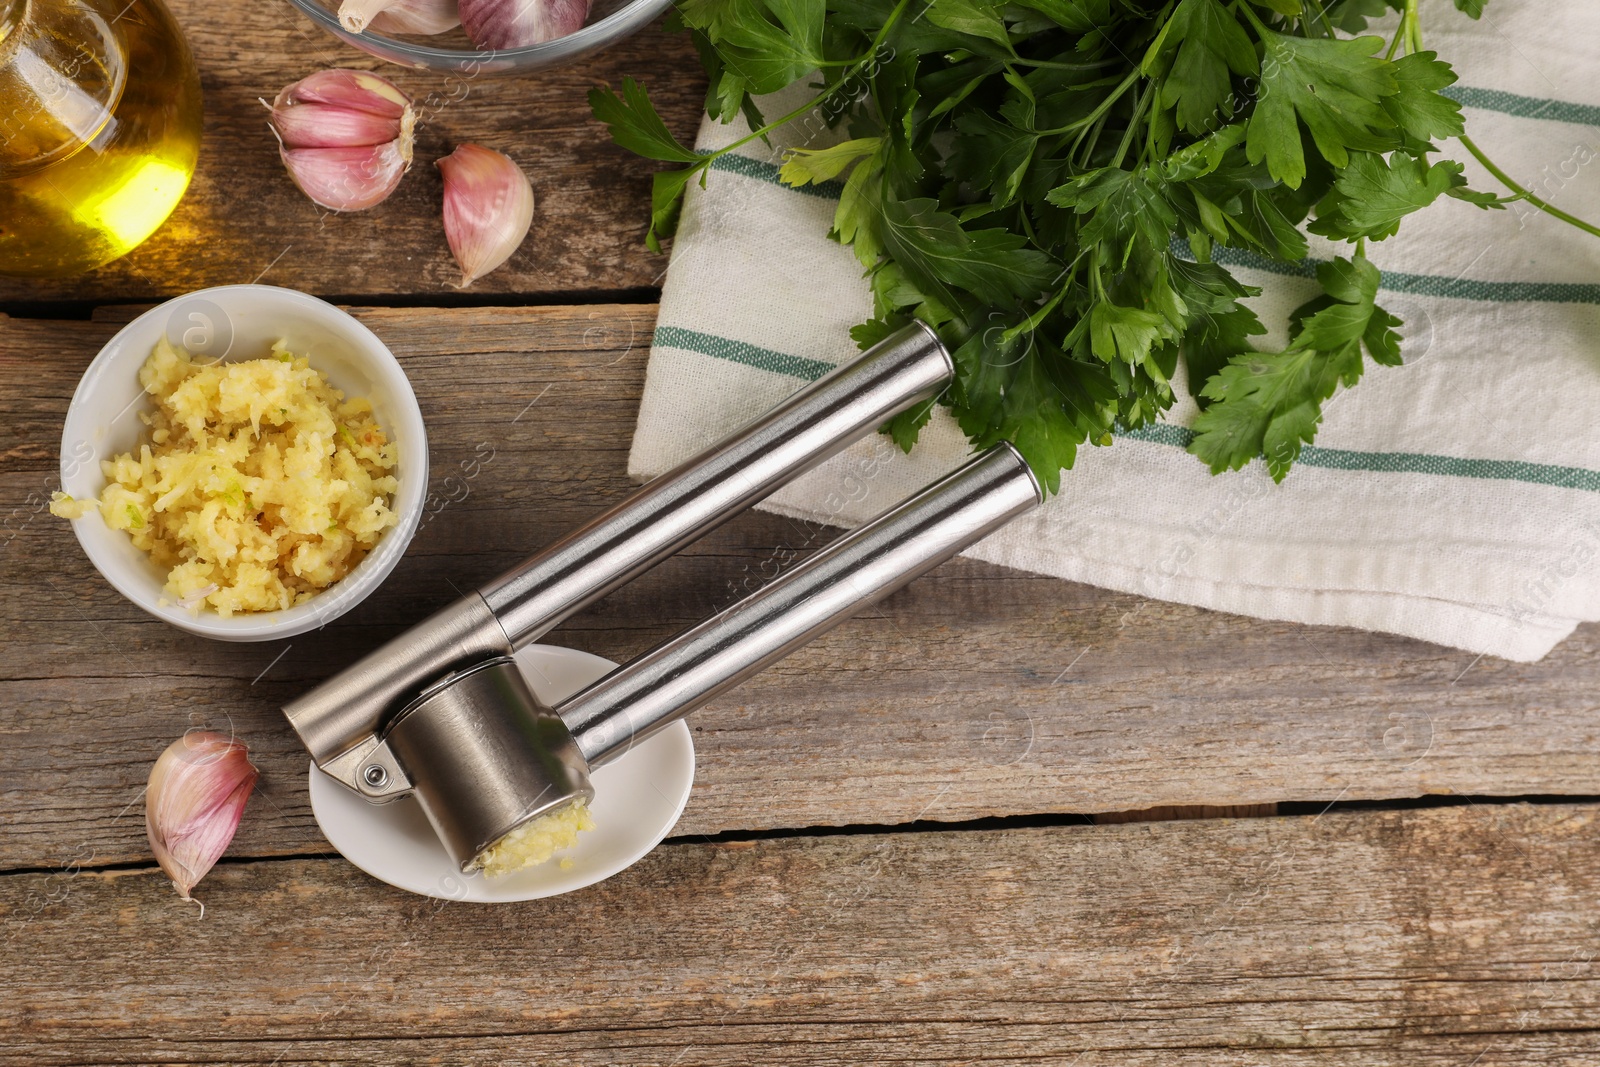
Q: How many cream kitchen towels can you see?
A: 1